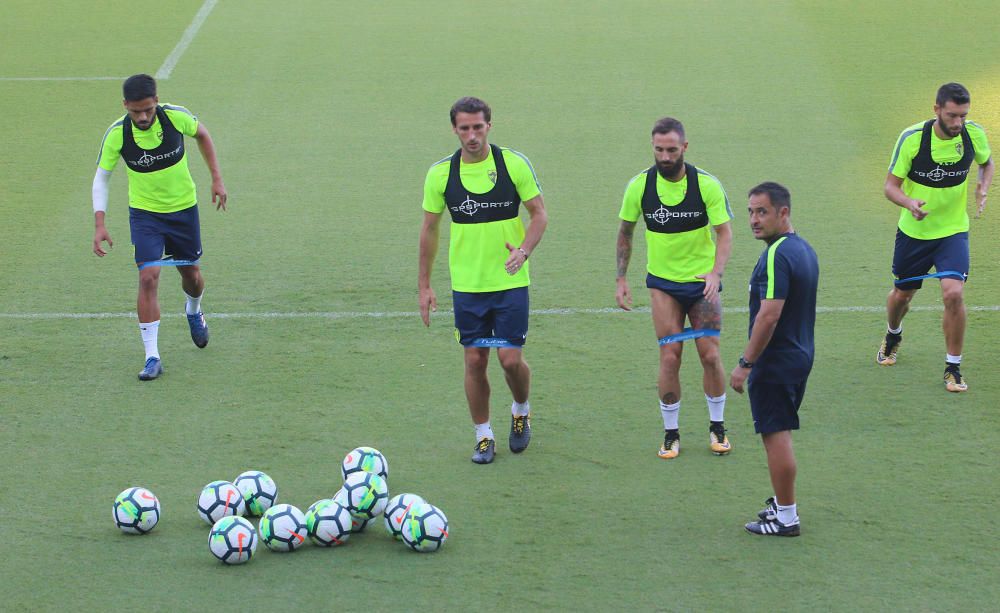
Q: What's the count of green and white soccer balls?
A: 11